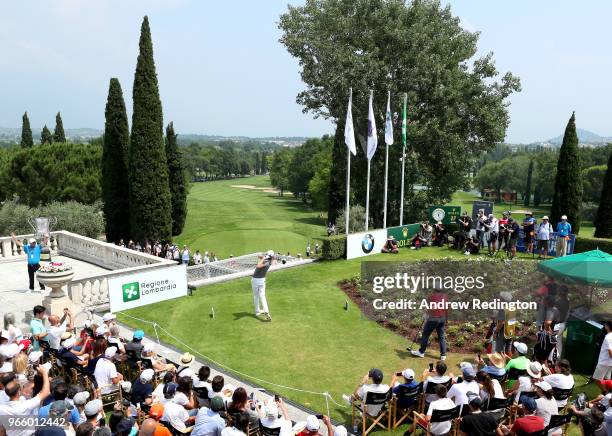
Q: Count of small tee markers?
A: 2